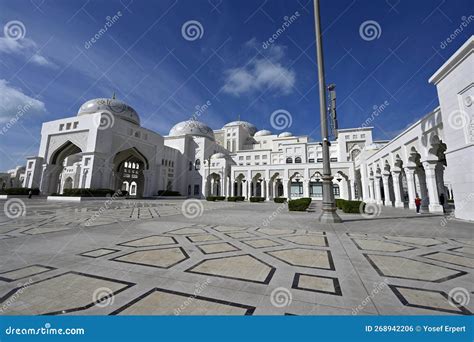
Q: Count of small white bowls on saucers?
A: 0